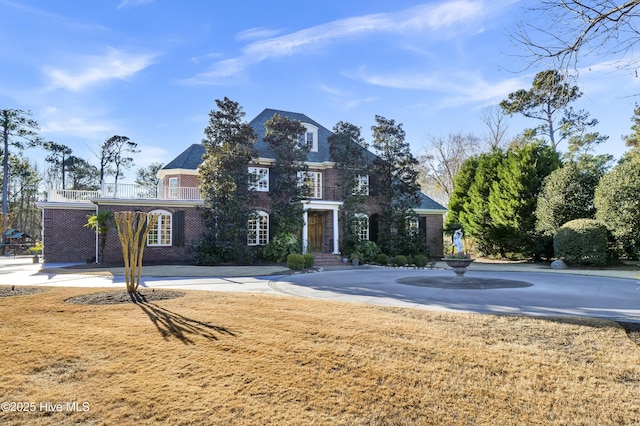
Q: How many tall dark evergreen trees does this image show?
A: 4